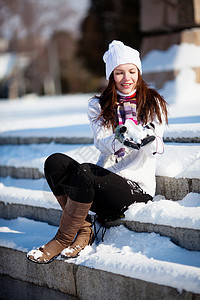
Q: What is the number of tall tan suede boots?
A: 2